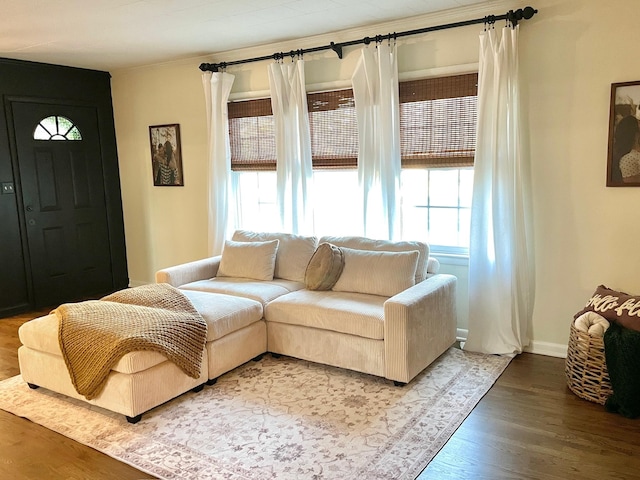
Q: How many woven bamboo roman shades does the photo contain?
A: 3